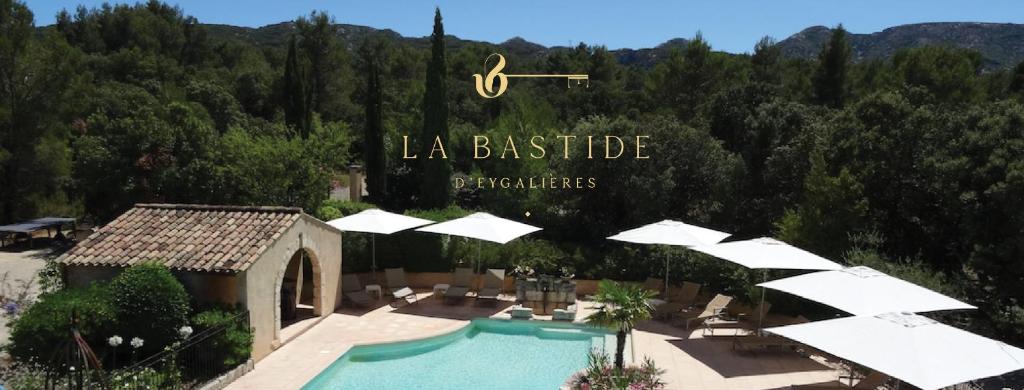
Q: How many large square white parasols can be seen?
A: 6